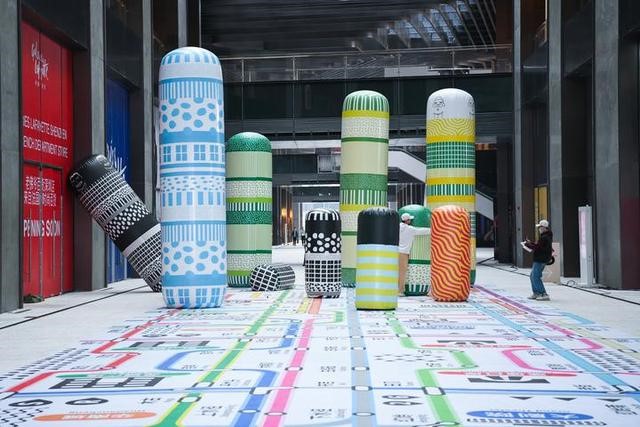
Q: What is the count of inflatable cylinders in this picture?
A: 10